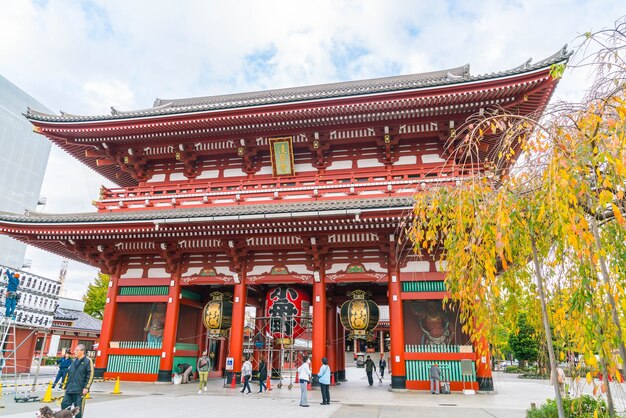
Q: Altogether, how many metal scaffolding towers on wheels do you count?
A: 1